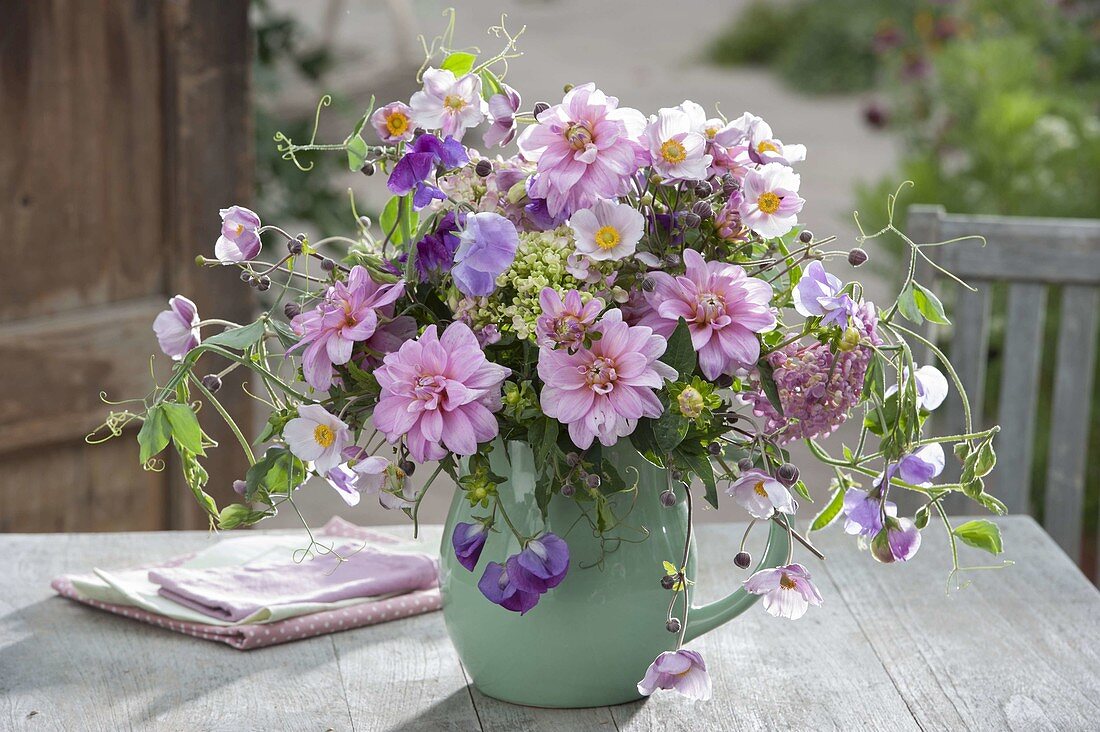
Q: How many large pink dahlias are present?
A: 5